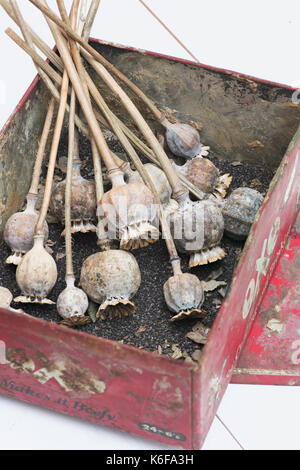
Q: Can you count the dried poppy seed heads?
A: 13